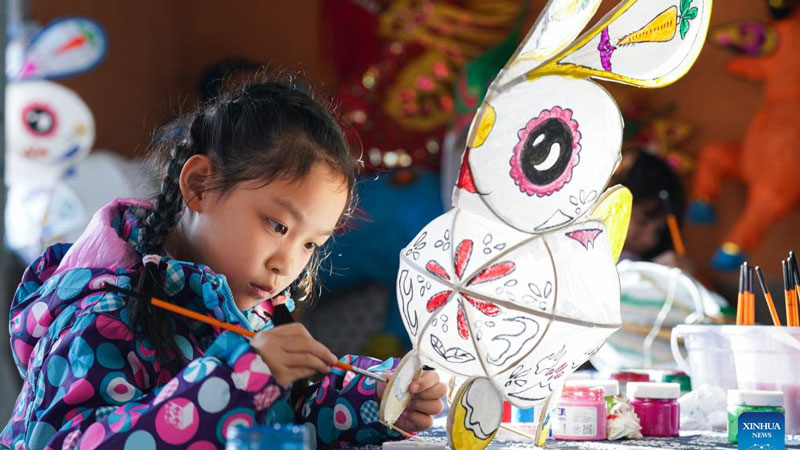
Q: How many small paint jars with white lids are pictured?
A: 3